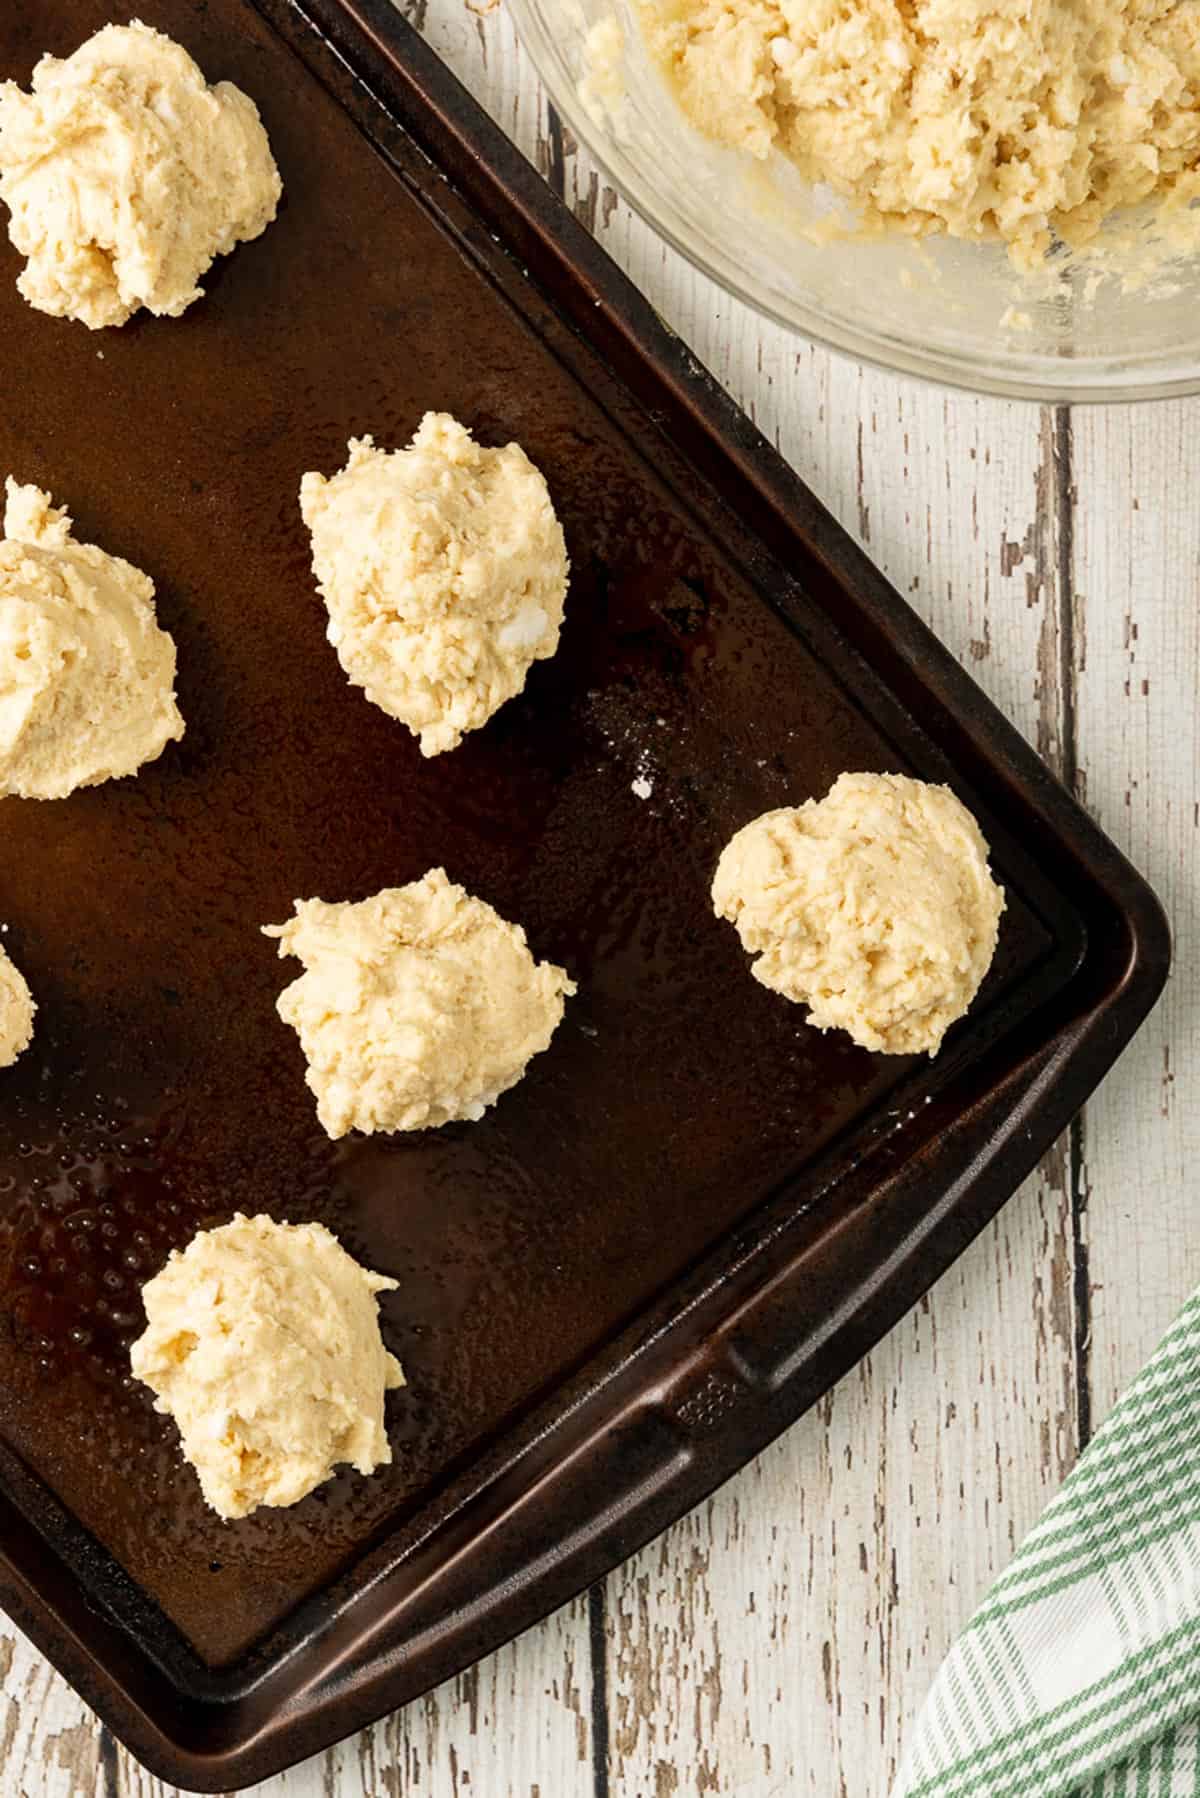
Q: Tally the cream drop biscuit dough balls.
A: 7